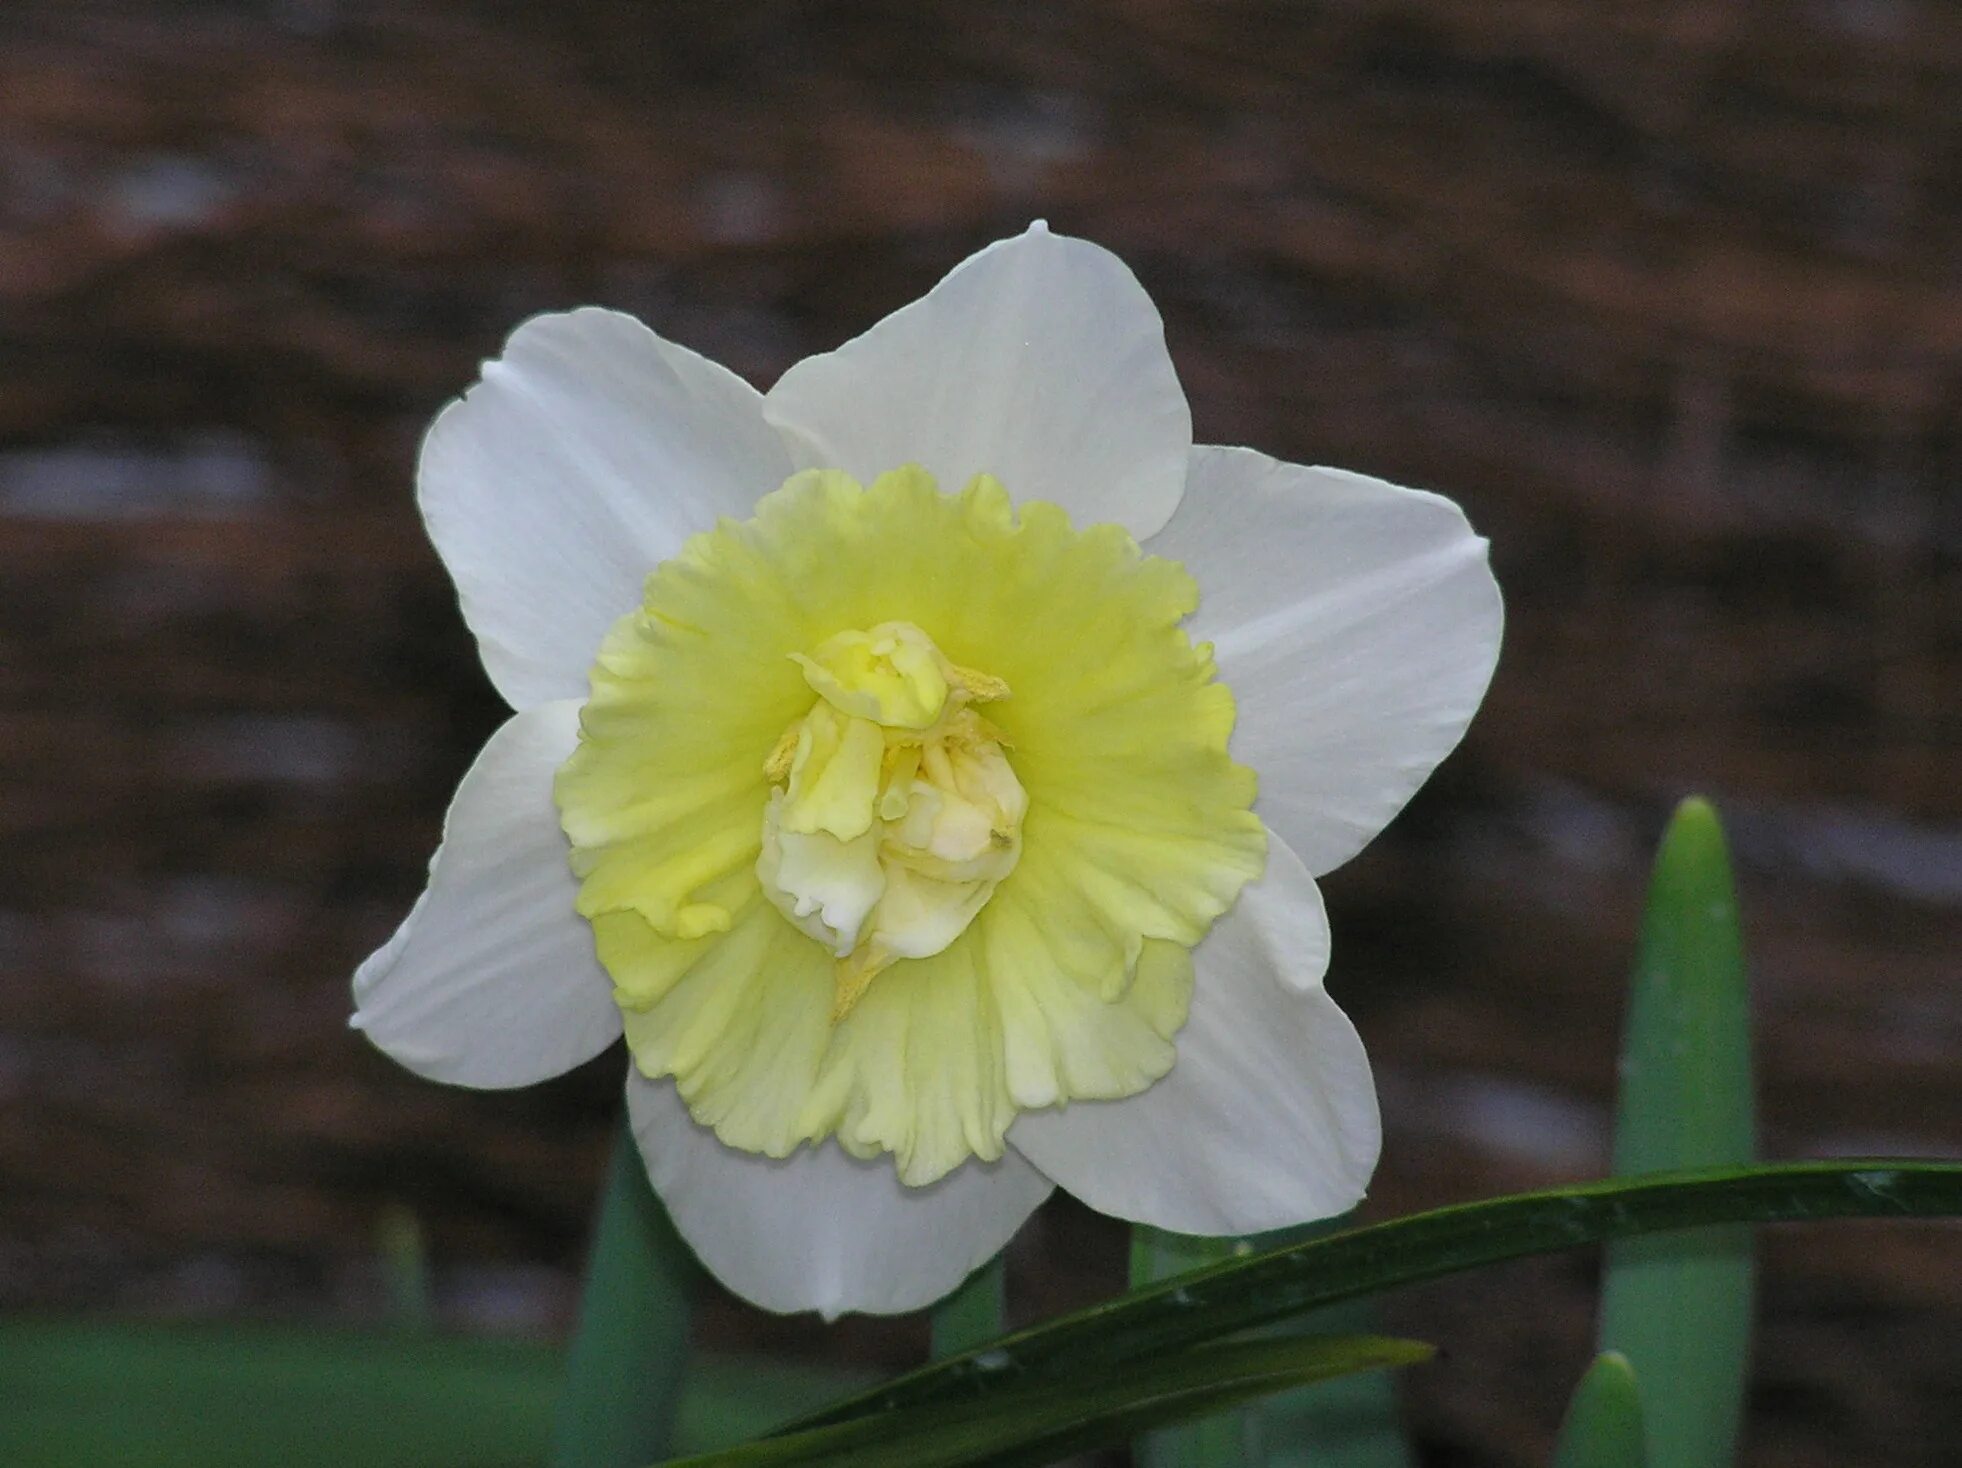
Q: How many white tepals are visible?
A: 6